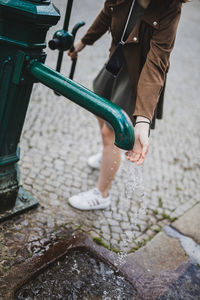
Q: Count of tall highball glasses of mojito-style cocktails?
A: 0